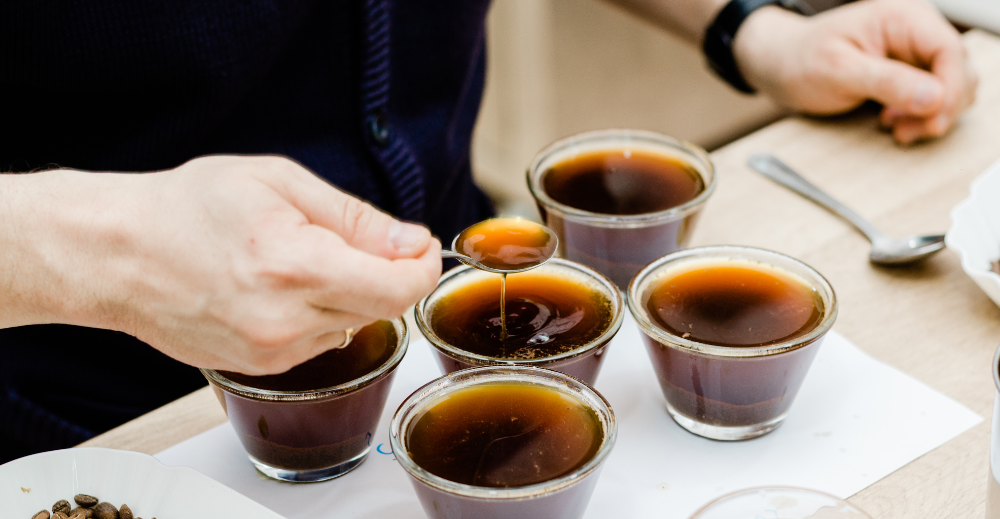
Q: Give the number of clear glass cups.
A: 5